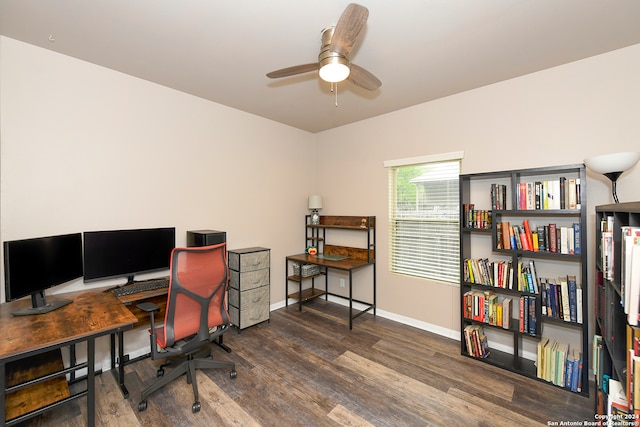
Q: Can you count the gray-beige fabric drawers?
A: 4